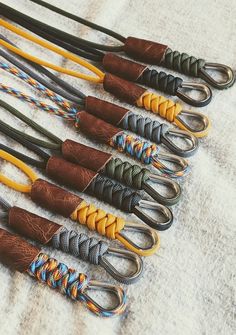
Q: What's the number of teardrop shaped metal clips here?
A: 10